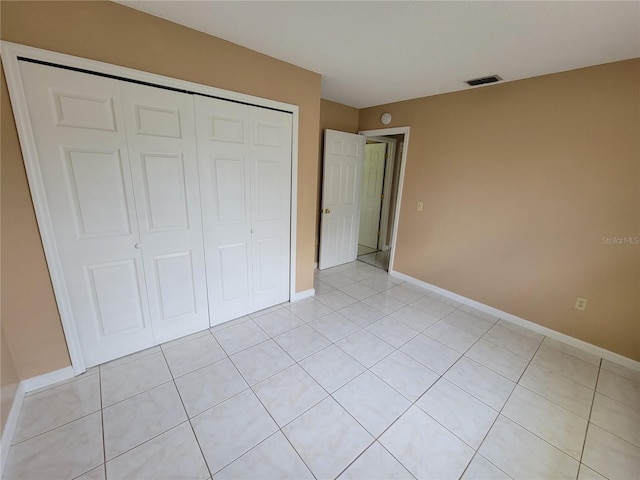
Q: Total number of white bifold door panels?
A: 4